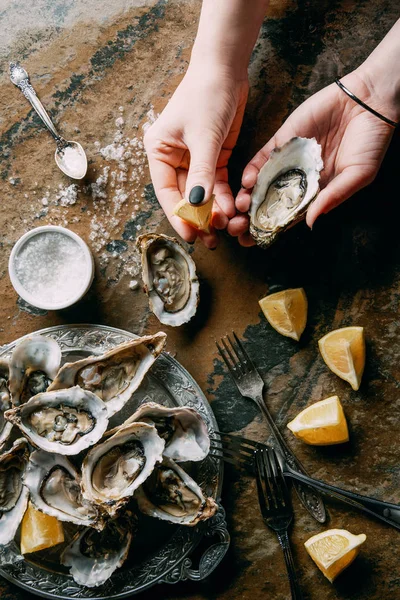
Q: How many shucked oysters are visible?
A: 12